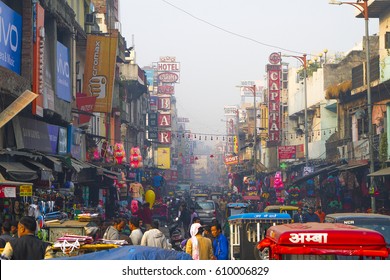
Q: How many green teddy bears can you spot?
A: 0